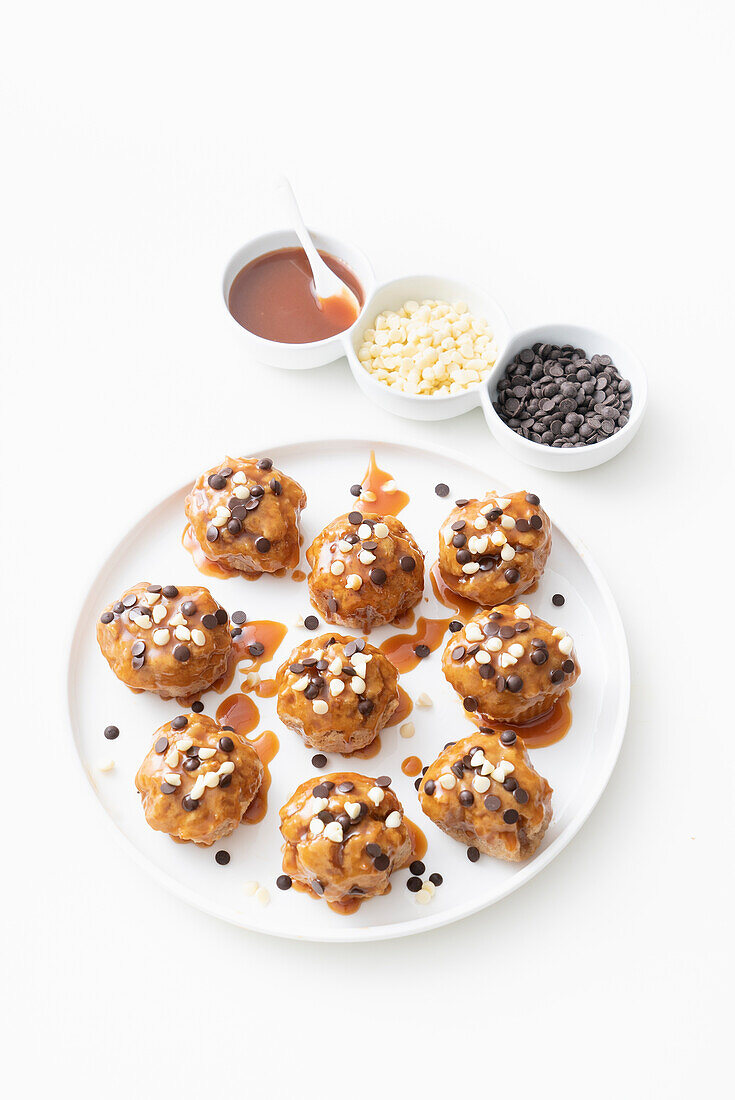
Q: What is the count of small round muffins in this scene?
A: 9